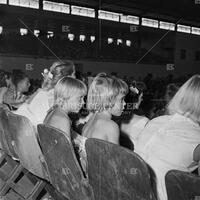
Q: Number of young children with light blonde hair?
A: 2